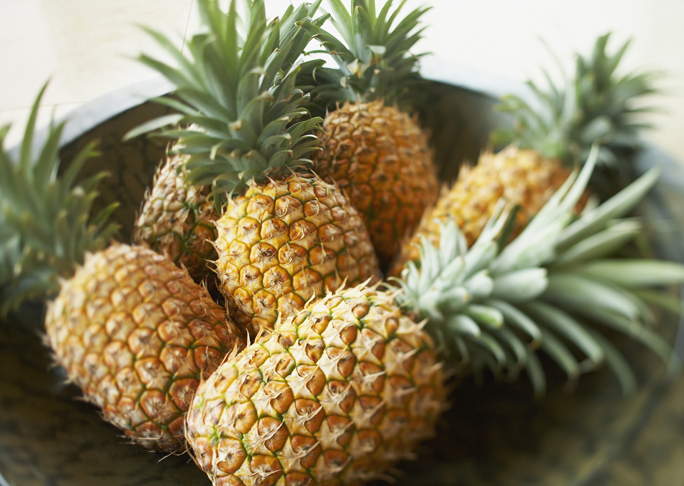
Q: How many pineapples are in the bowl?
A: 6